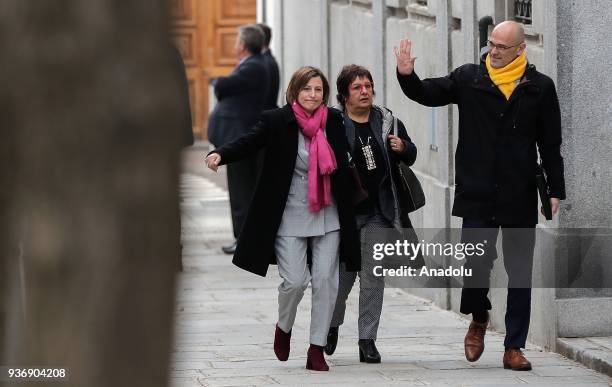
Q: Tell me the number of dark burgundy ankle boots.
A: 2